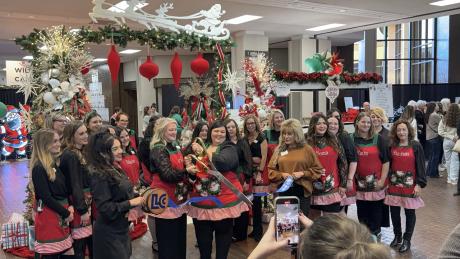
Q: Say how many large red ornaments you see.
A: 4